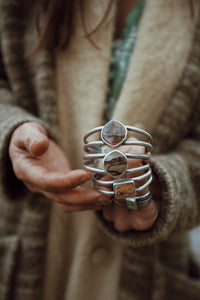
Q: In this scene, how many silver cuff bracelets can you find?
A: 4